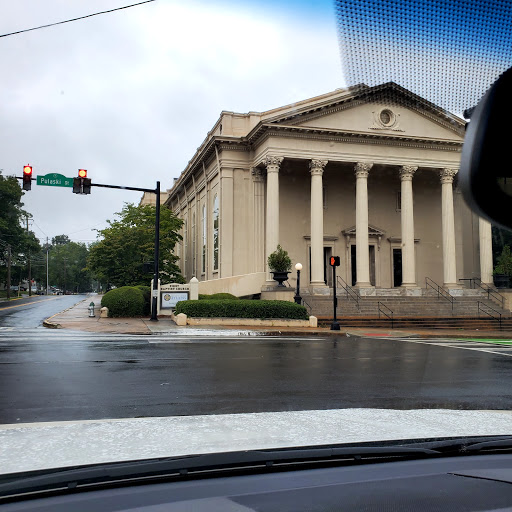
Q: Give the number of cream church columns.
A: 6